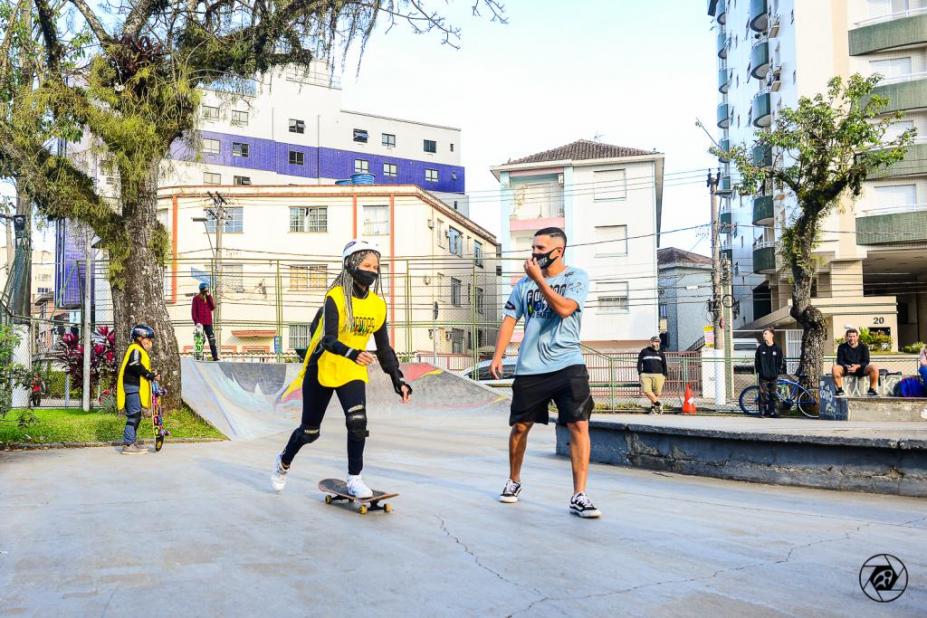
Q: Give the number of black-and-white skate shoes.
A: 2